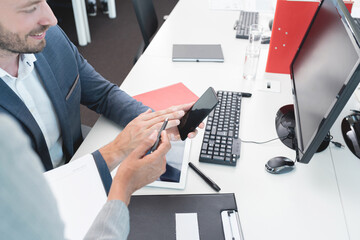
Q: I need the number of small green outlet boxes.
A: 0